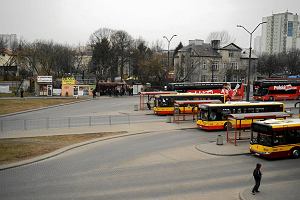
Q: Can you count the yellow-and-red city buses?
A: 3